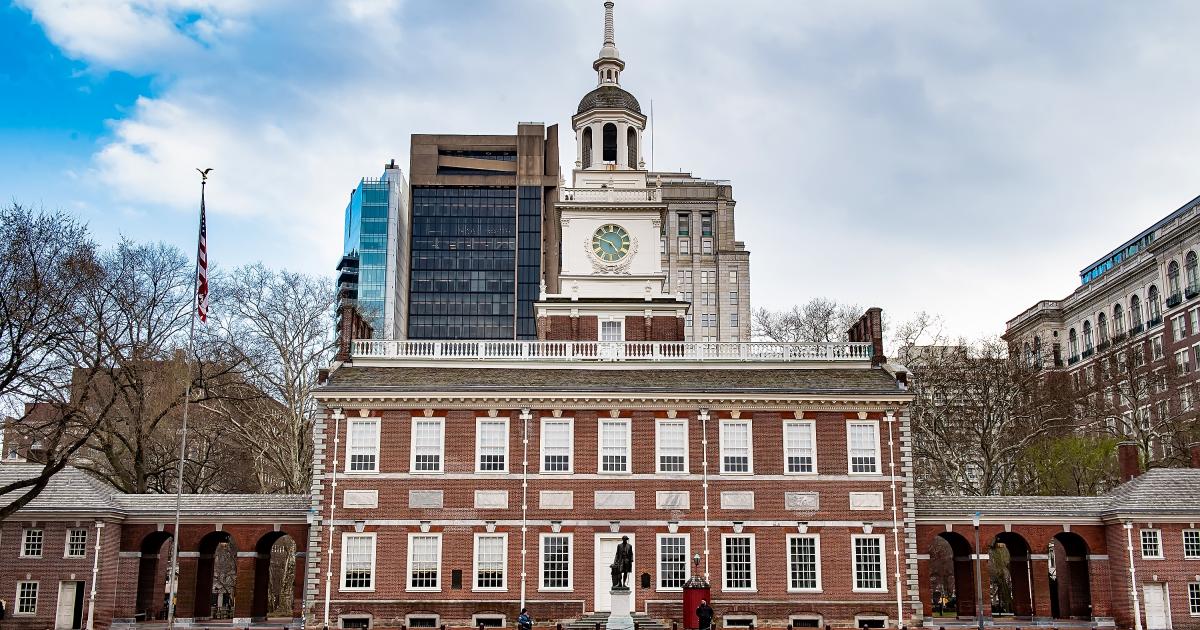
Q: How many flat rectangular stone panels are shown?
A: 9